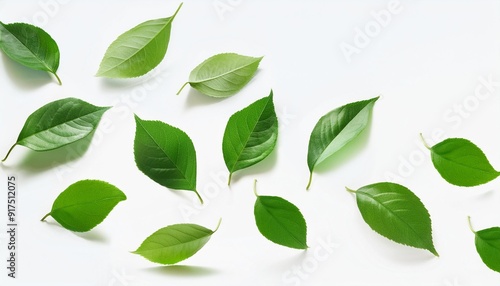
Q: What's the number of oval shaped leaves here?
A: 13